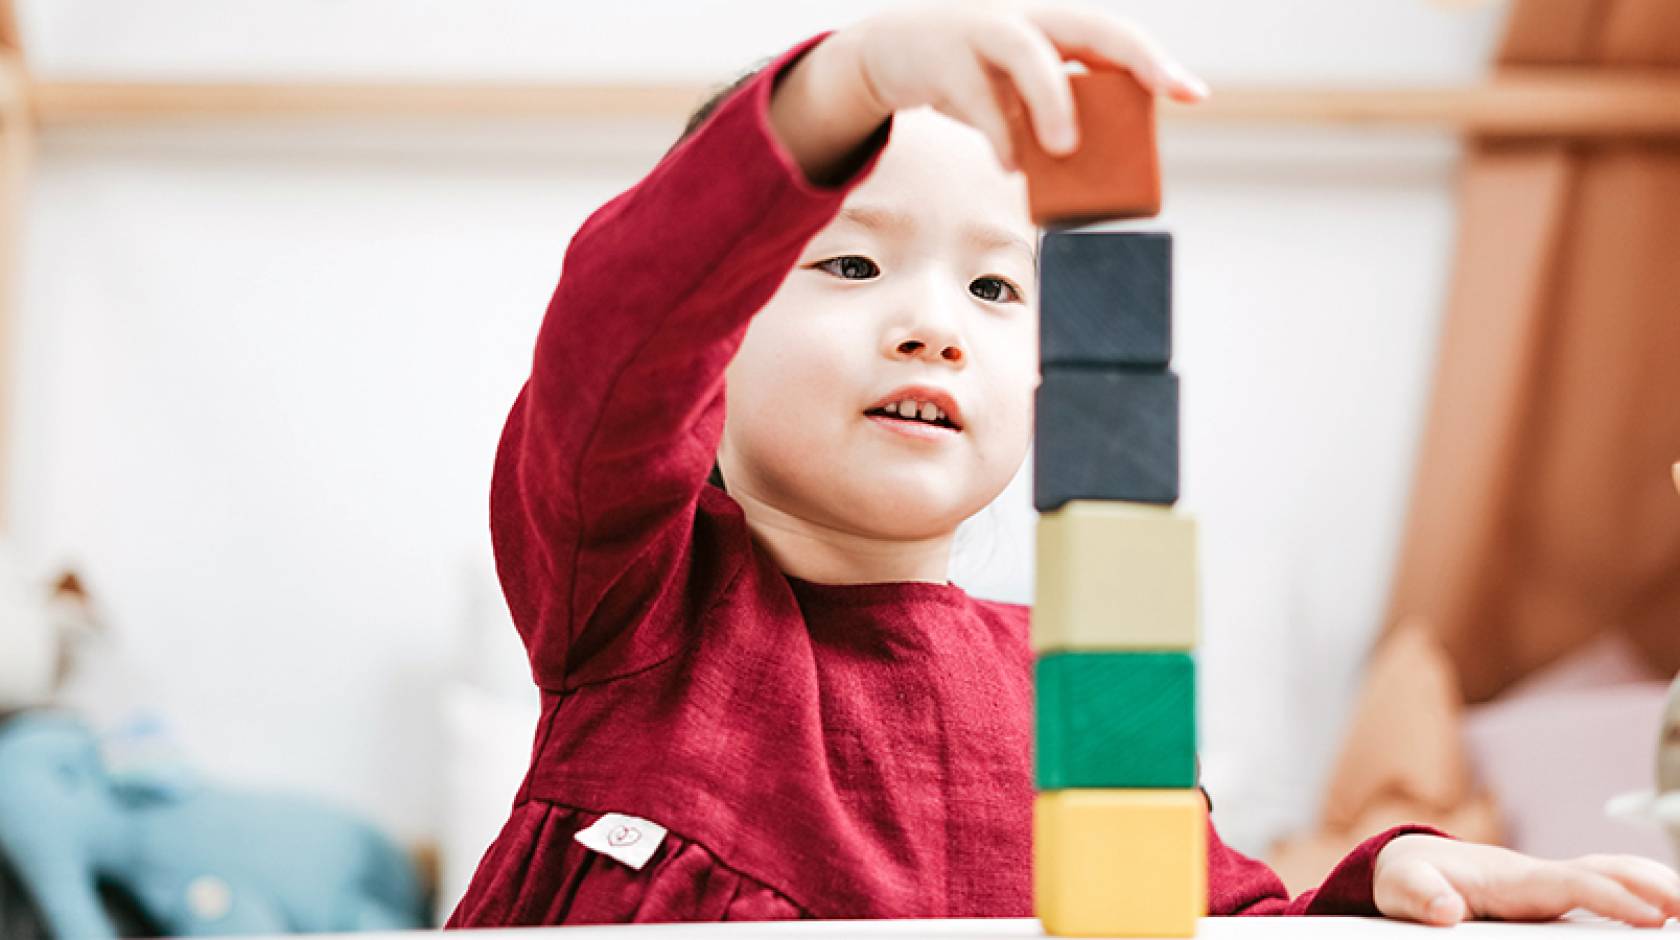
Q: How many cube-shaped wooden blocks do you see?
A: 6